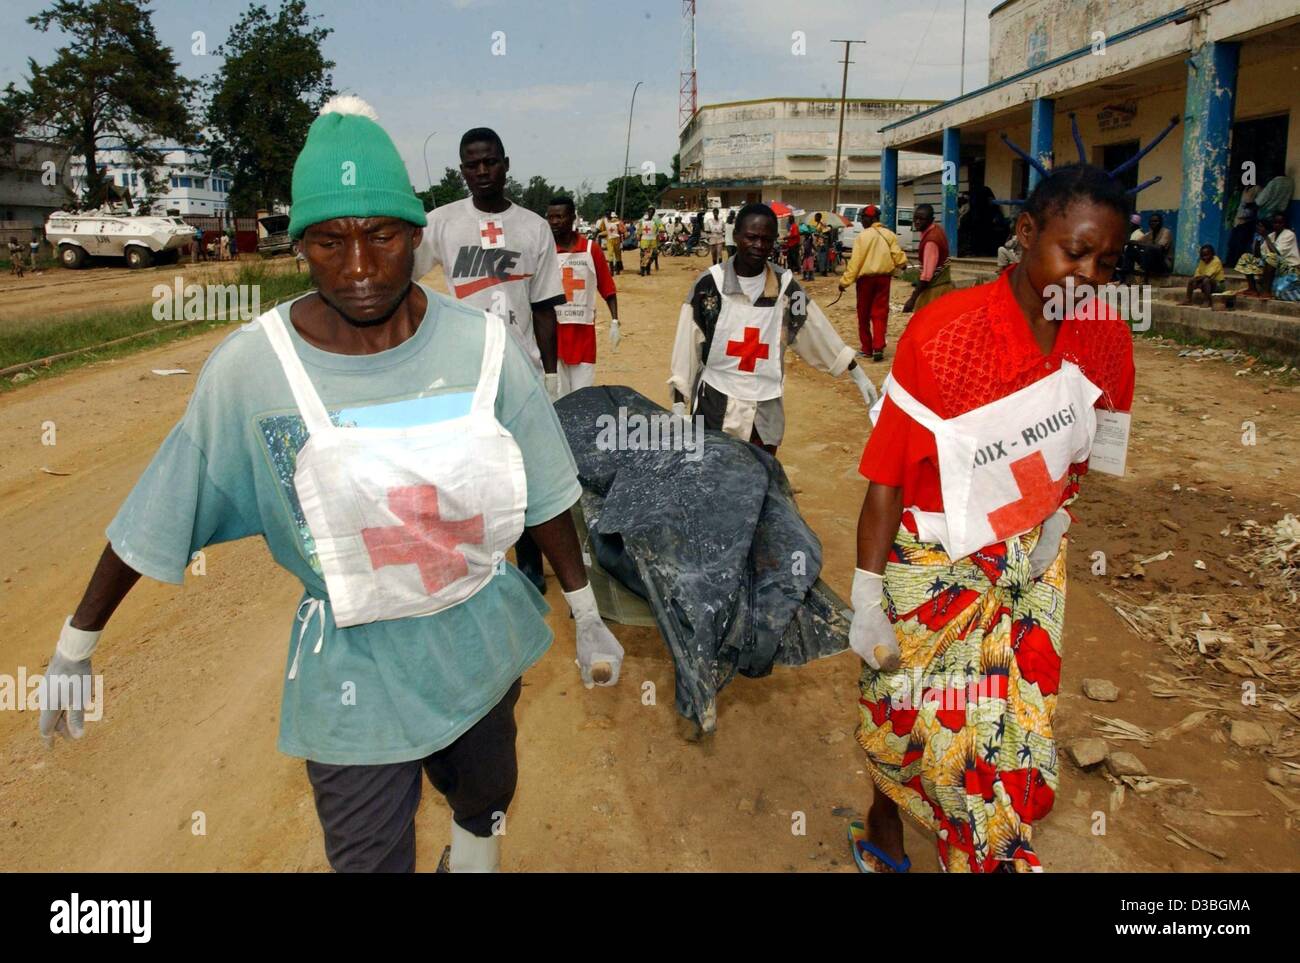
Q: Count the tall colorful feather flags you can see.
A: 0